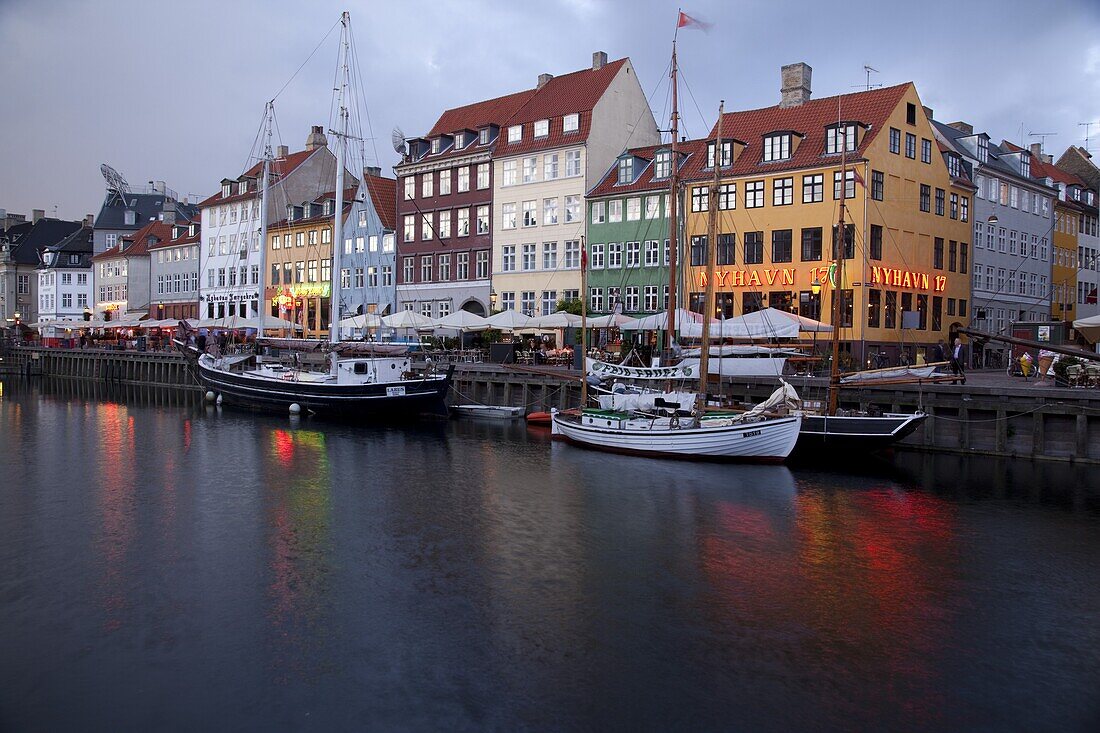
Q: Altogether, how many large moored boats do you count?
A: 3